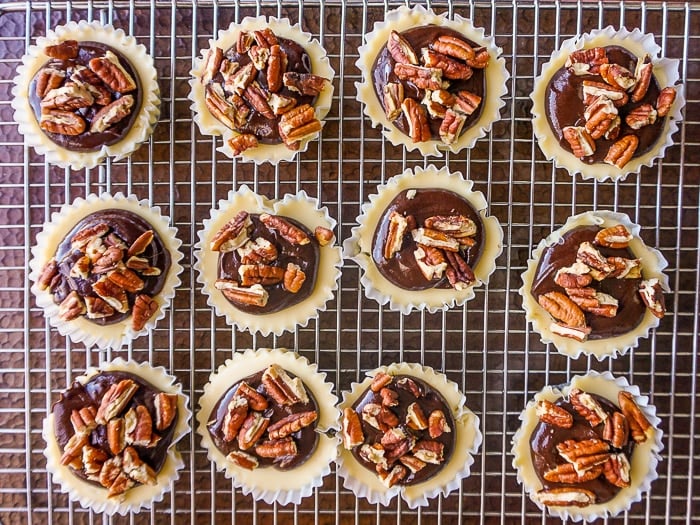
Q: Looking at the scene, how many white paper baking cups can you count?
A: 12